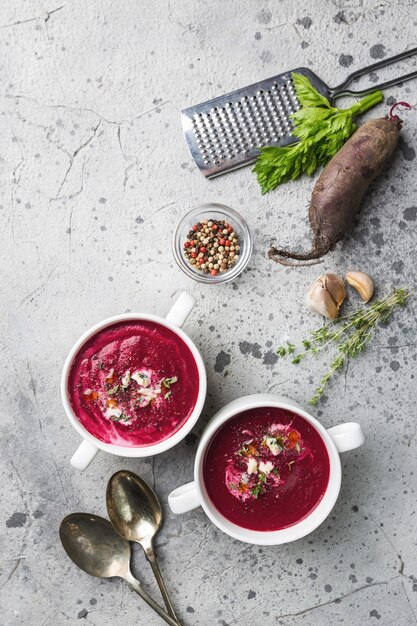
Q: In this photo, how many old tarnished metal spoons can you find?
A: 2